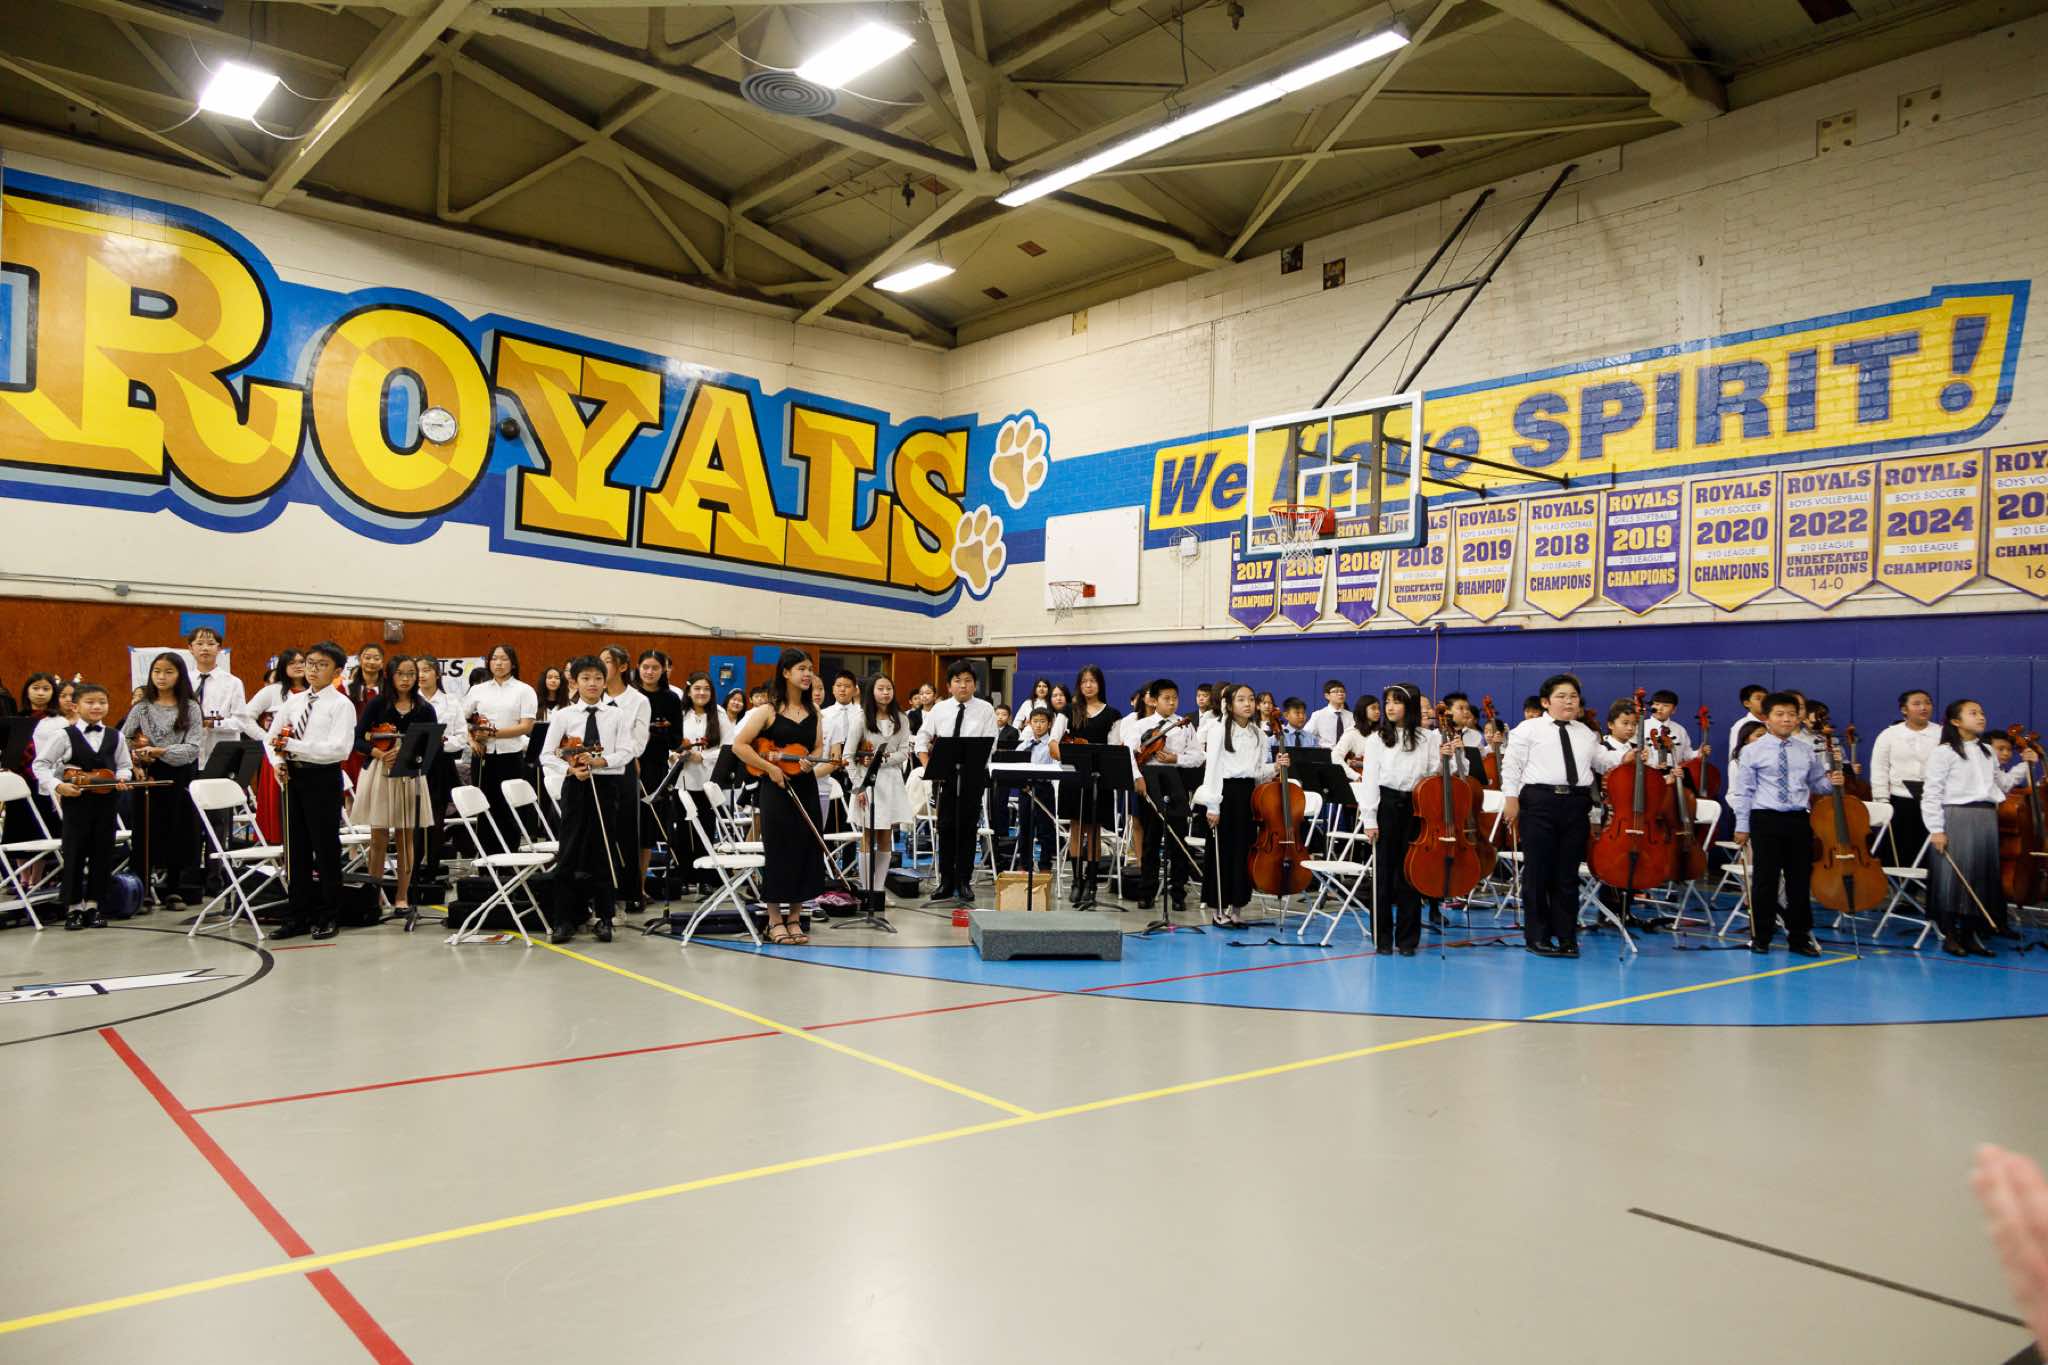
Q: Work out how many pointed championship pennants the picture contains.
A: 11